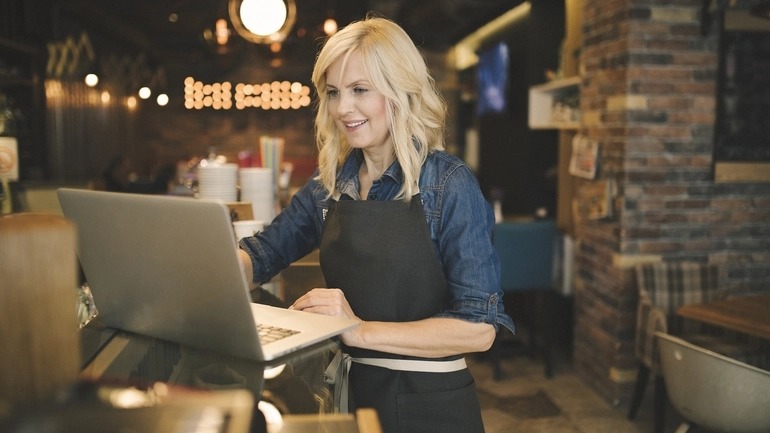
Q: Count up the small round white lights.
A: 3